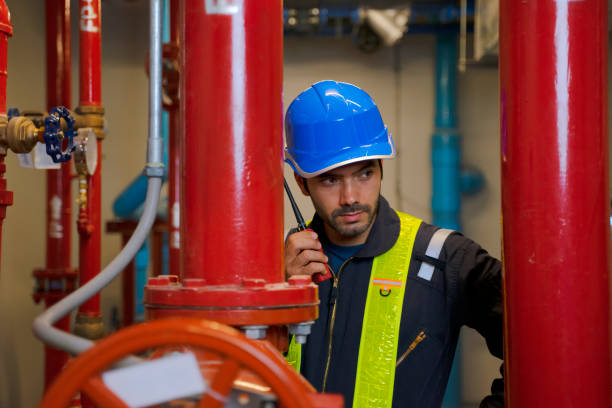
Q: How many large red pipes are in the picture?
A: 2